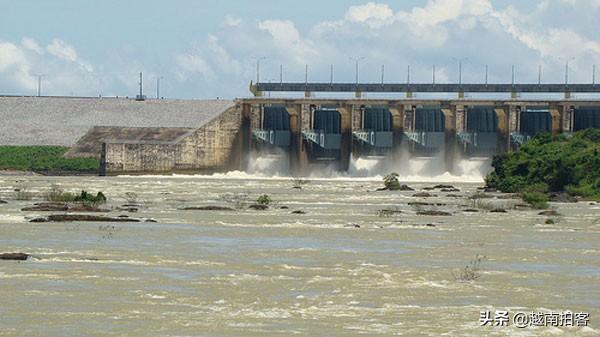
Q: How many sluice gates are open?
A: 4